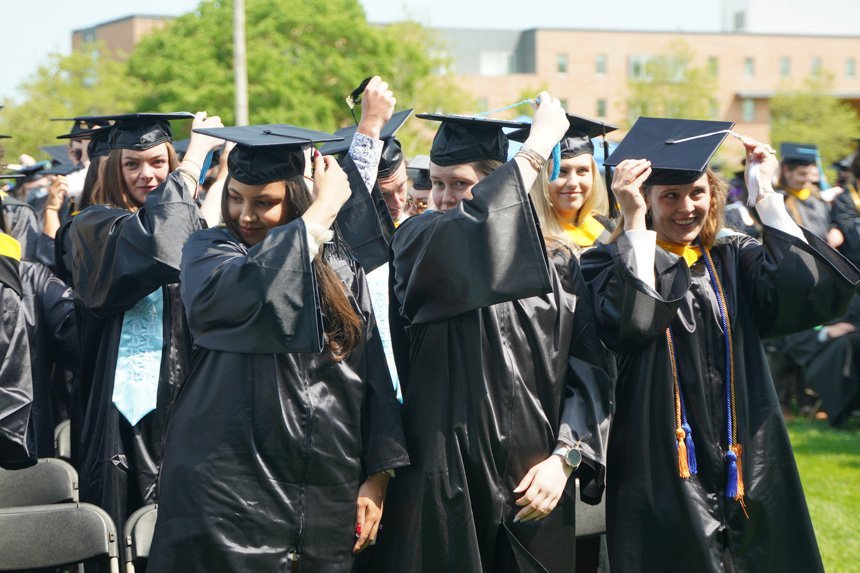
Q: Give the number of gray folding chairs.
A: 5